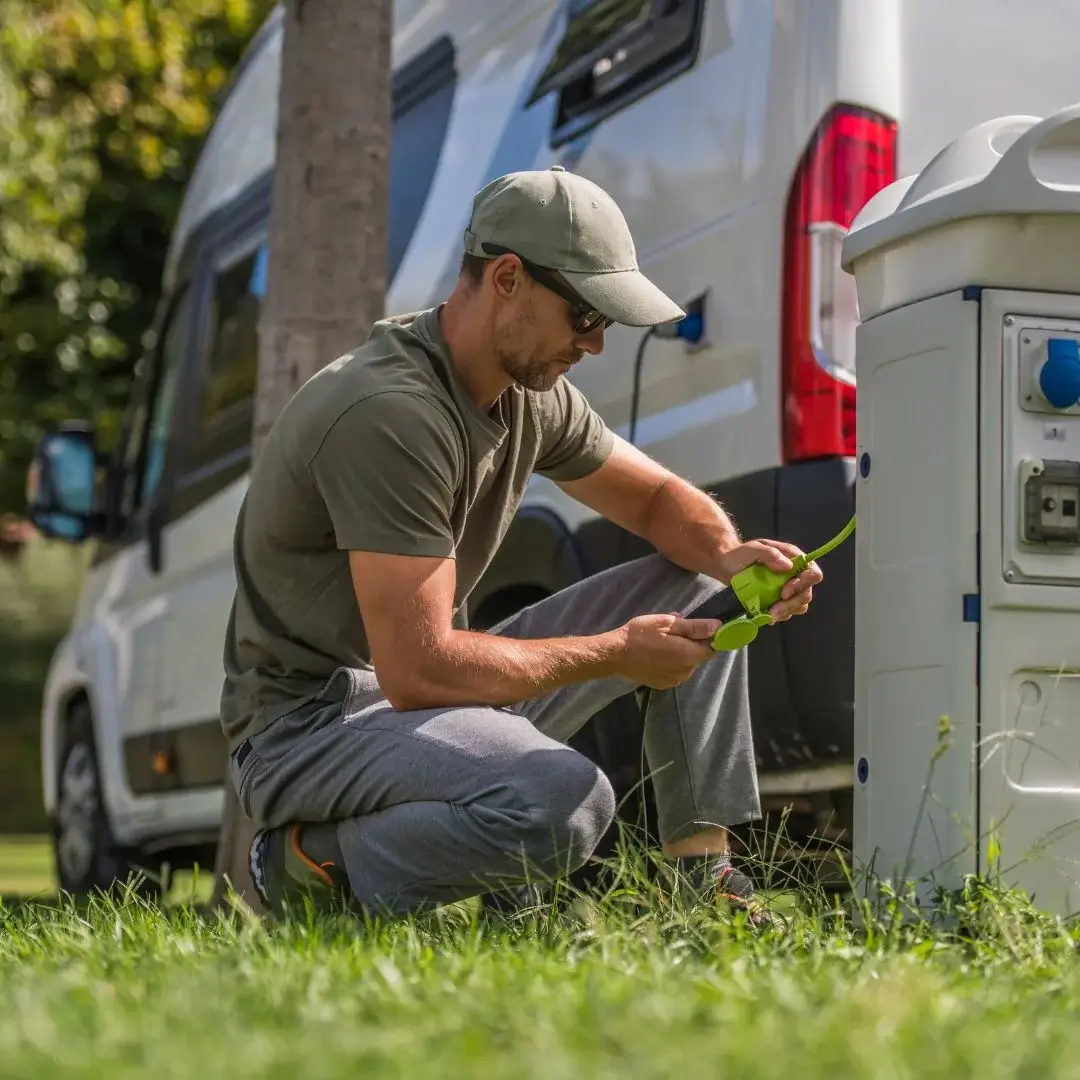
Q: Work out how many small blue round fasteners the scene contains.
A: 2